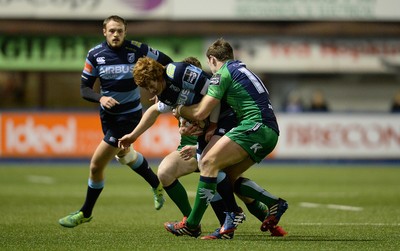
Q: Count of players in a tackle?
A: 3